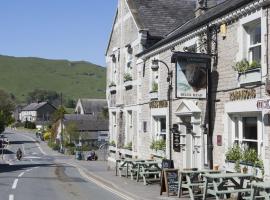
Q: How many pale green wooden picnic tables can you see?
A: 6